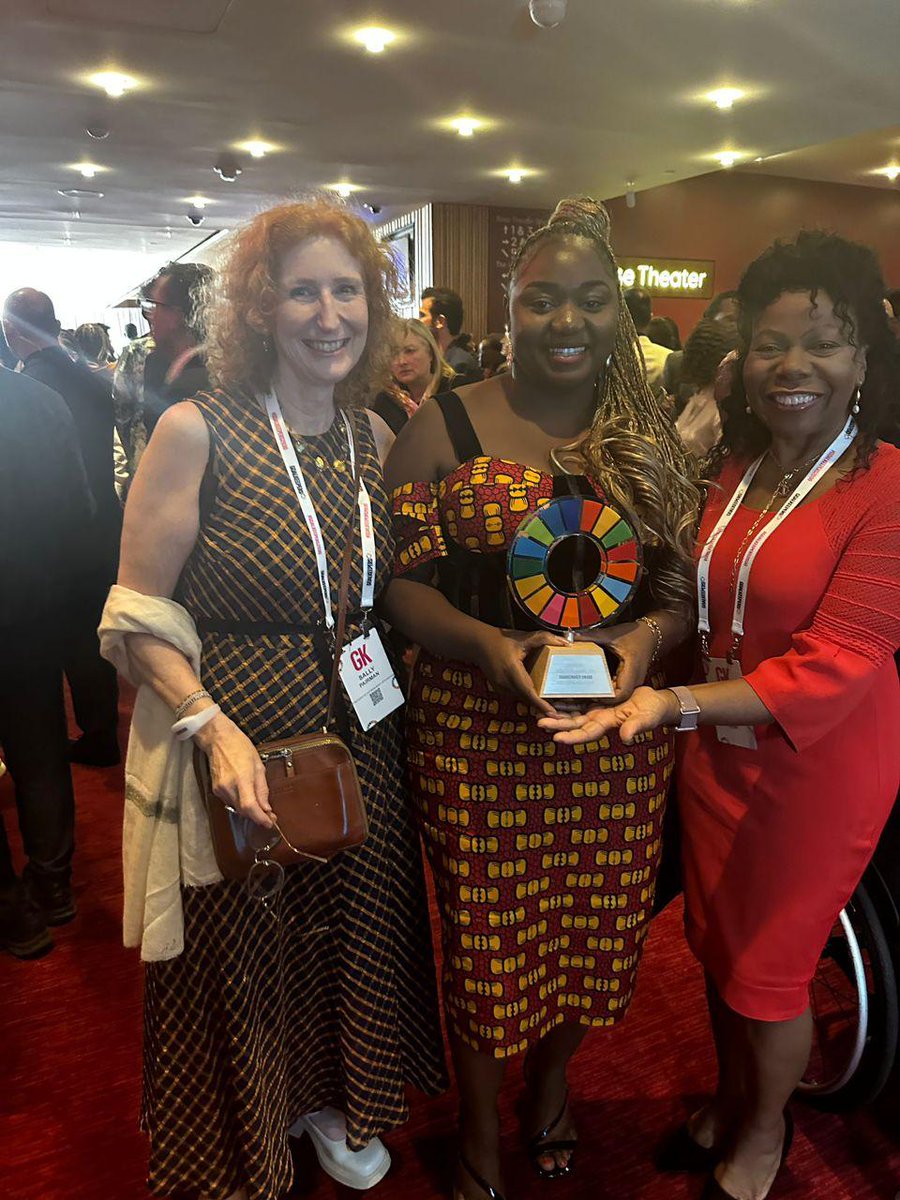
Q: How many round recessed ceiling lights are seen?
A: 11